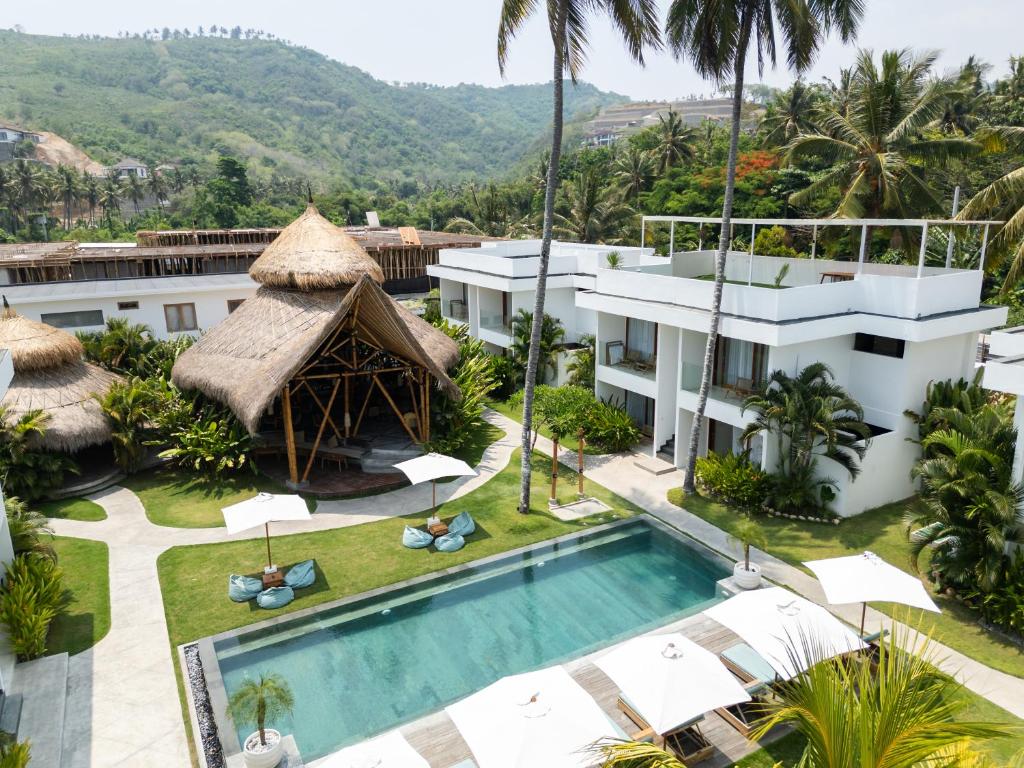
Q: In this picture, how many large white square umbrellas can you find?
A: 7